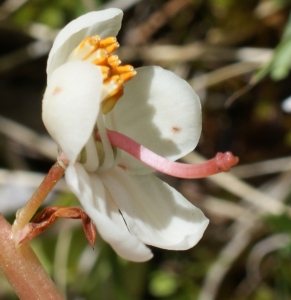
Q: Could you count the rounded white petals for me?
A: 5